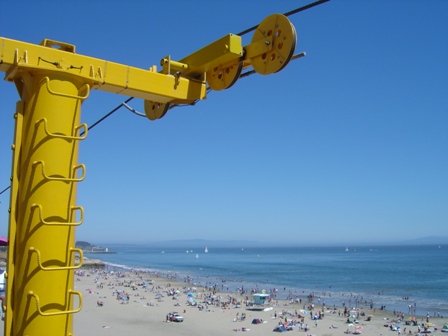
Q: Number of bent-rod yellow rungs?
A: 6